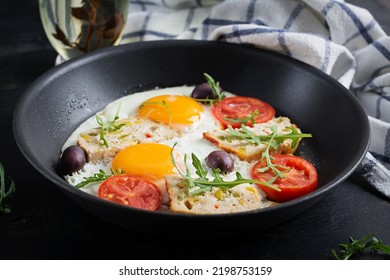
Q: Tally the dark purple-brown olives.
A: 3